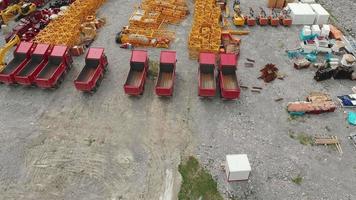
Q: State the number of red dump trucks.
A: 8